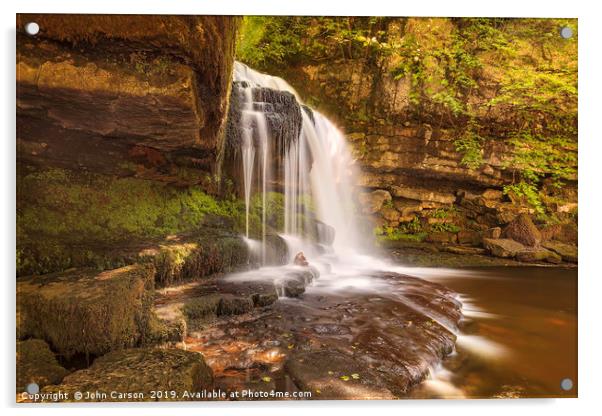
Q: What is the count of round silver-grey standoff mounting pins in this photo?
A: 4